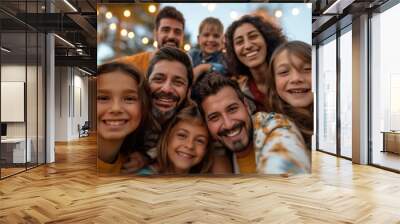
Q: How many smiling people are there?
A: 8